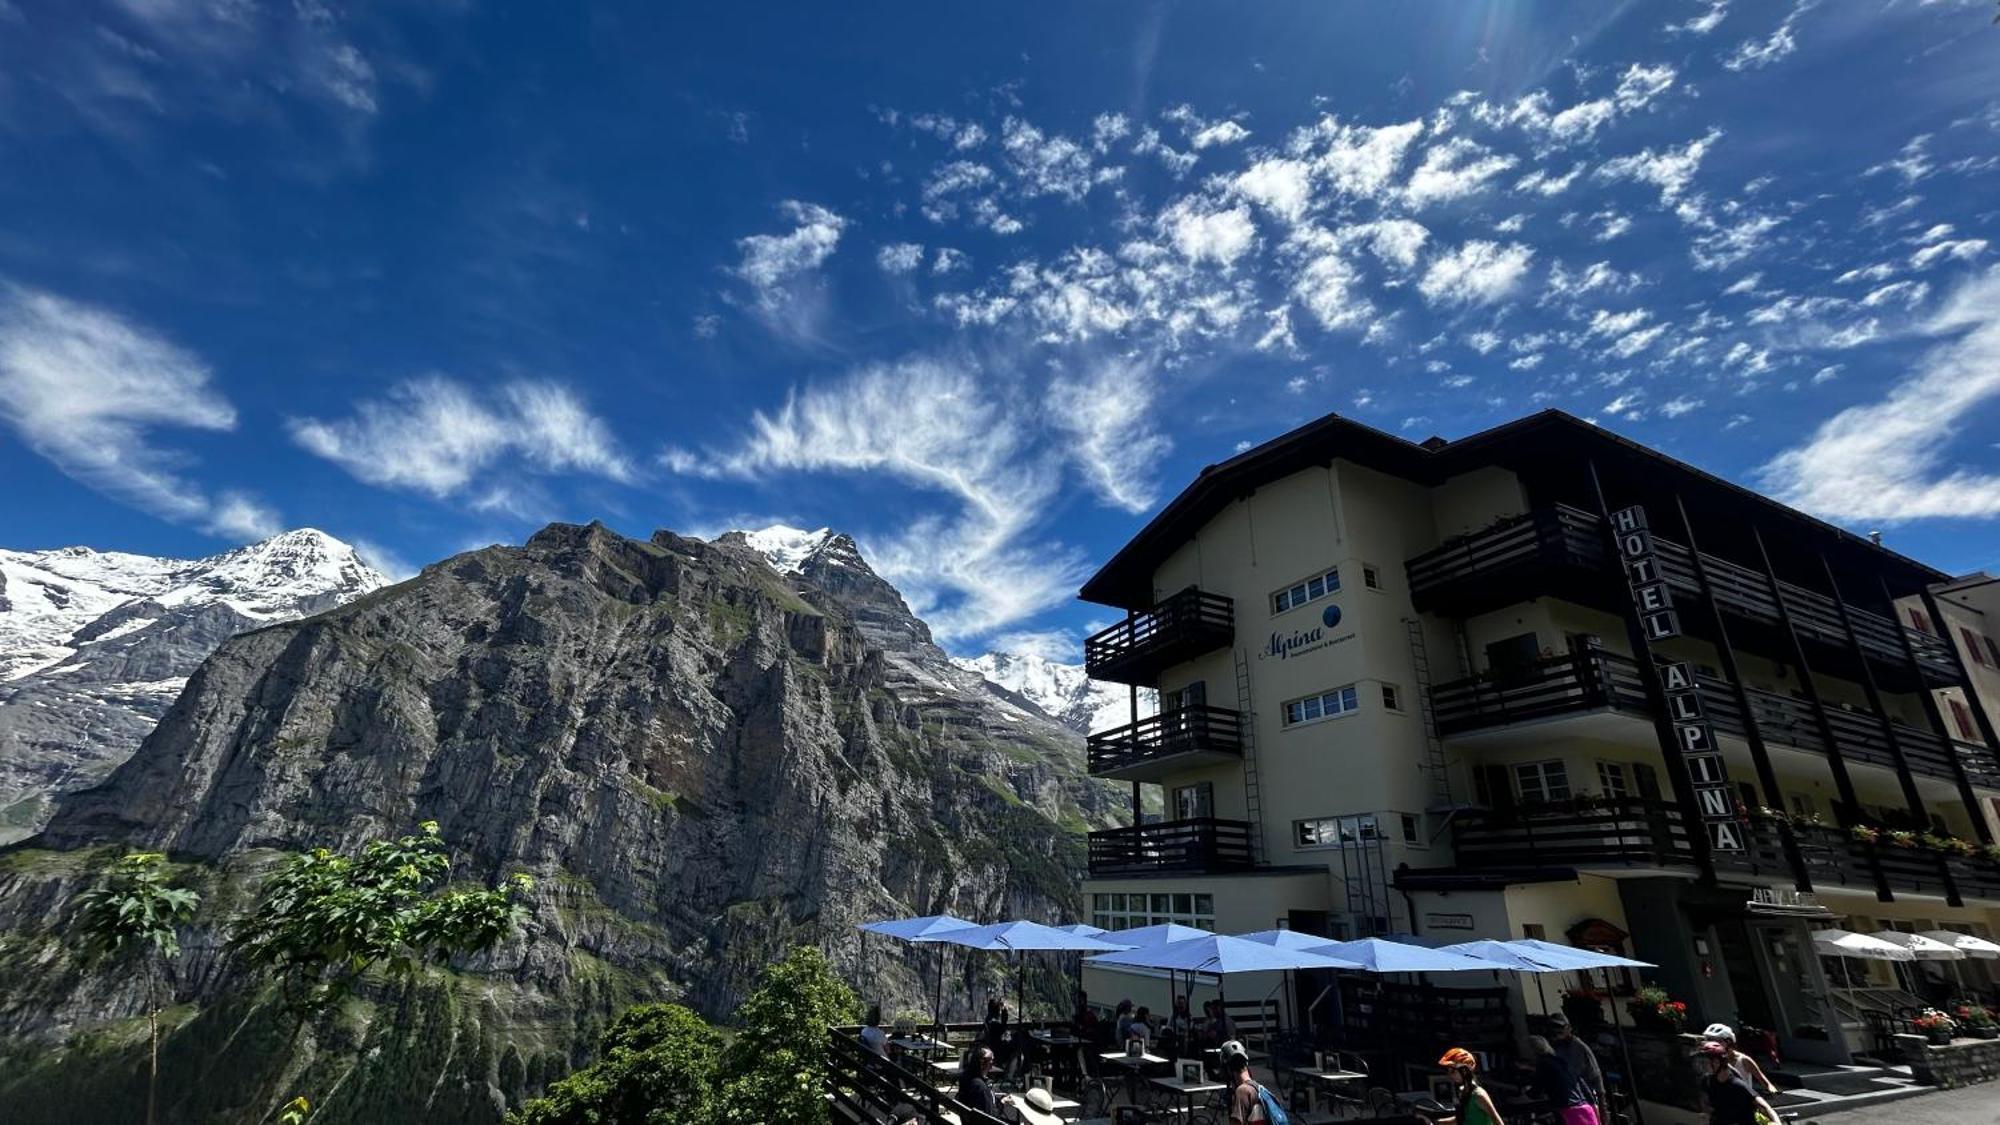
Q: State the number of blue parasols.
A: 9